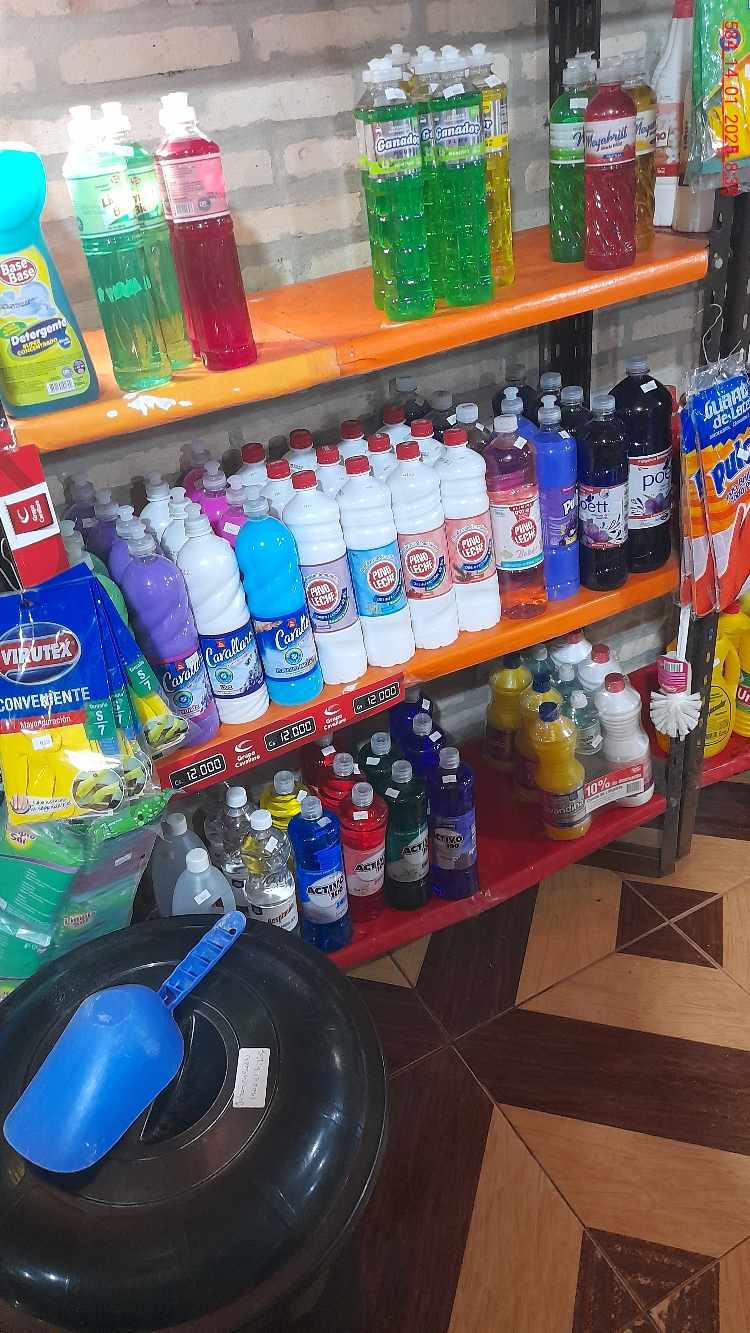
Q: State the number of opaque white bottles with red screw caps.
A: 15